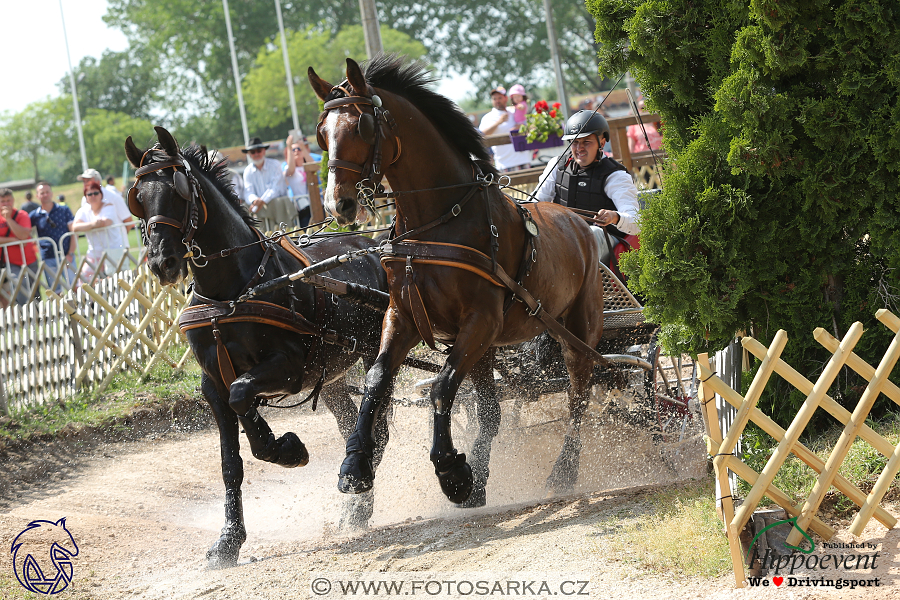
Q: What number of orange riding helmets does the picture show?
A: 0